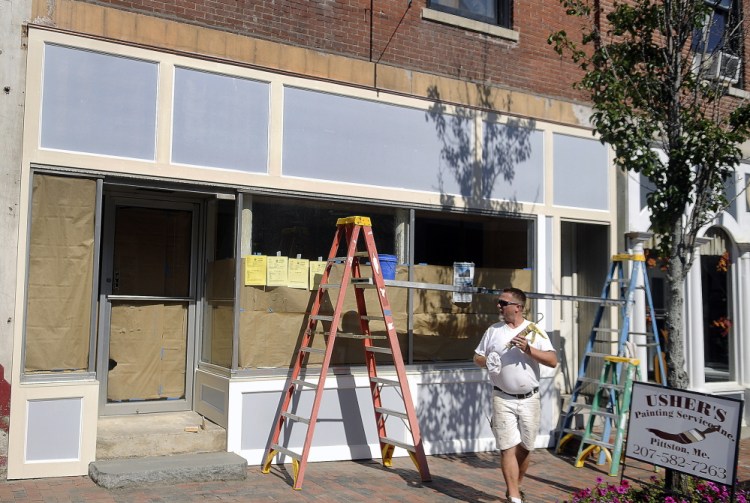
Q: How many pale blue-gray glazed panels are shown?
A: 5